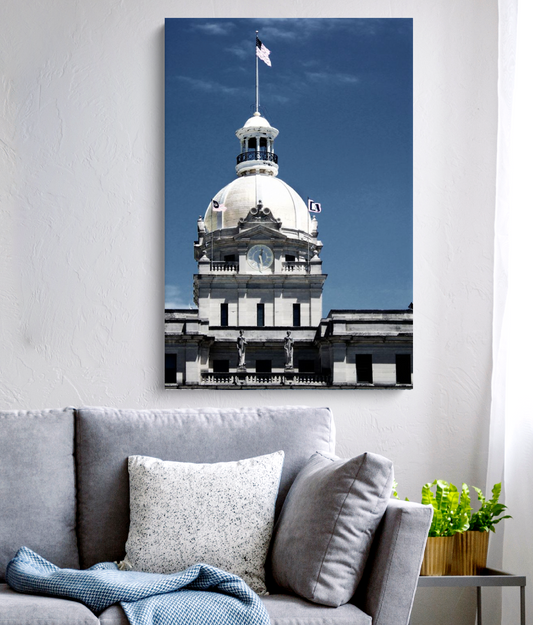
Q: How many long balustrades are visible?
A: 1